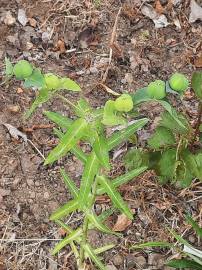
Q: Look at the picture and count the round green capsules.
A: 5